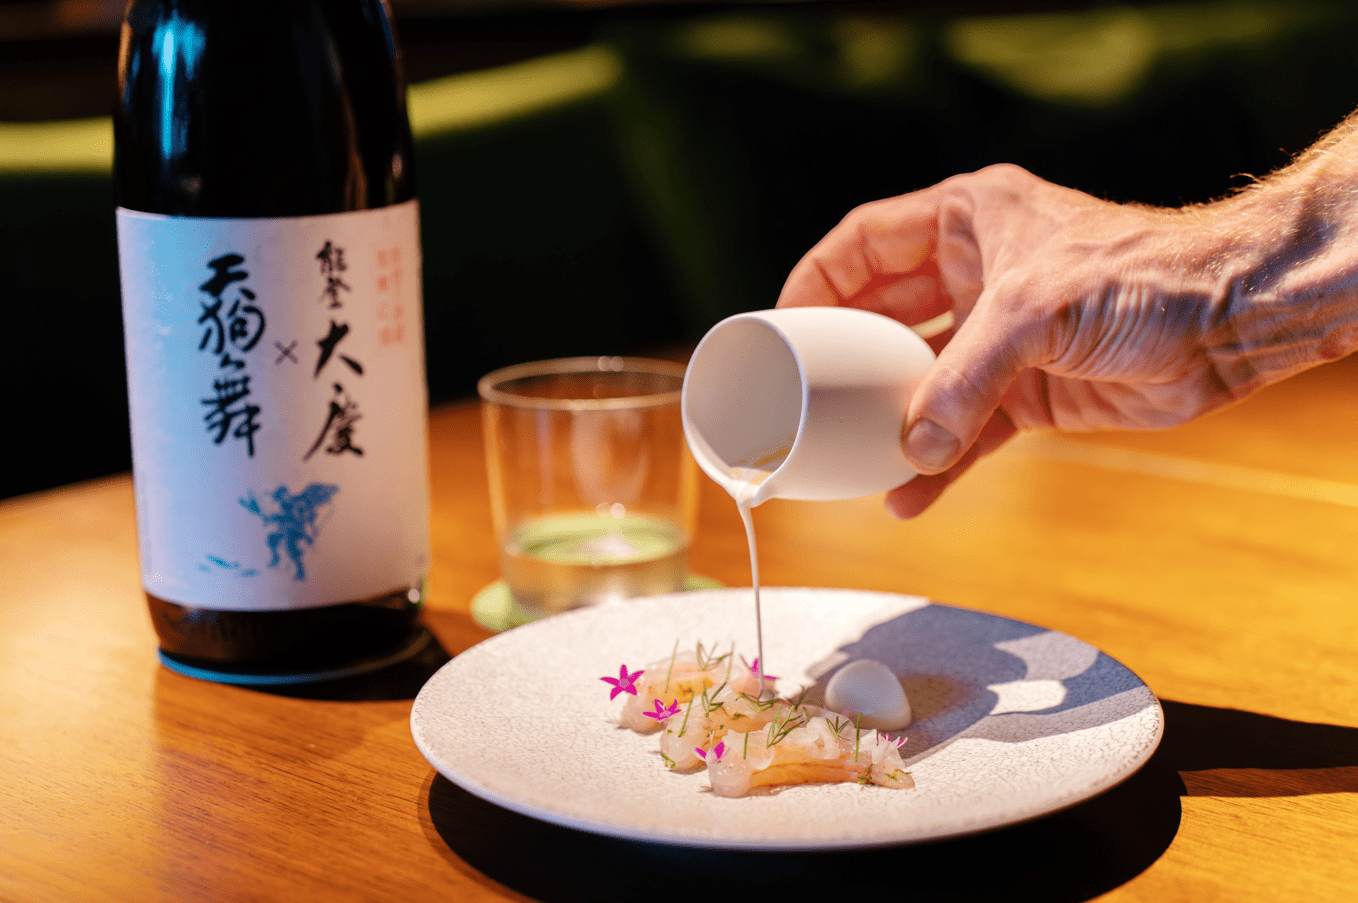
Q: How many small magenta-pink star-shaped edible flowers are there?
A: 5